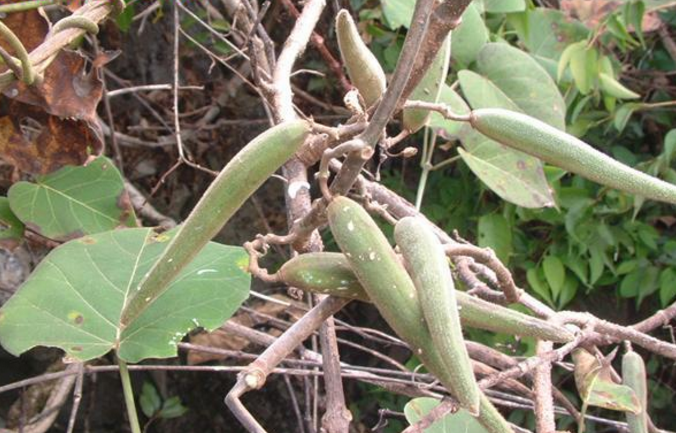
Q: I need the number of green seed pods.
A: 8